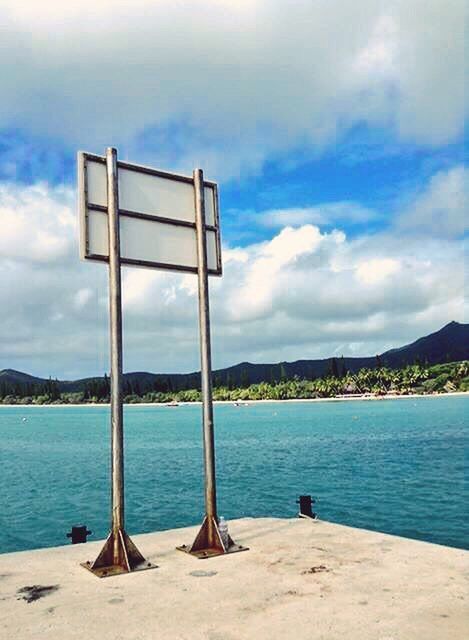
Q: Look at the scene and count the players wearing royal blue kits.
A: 0